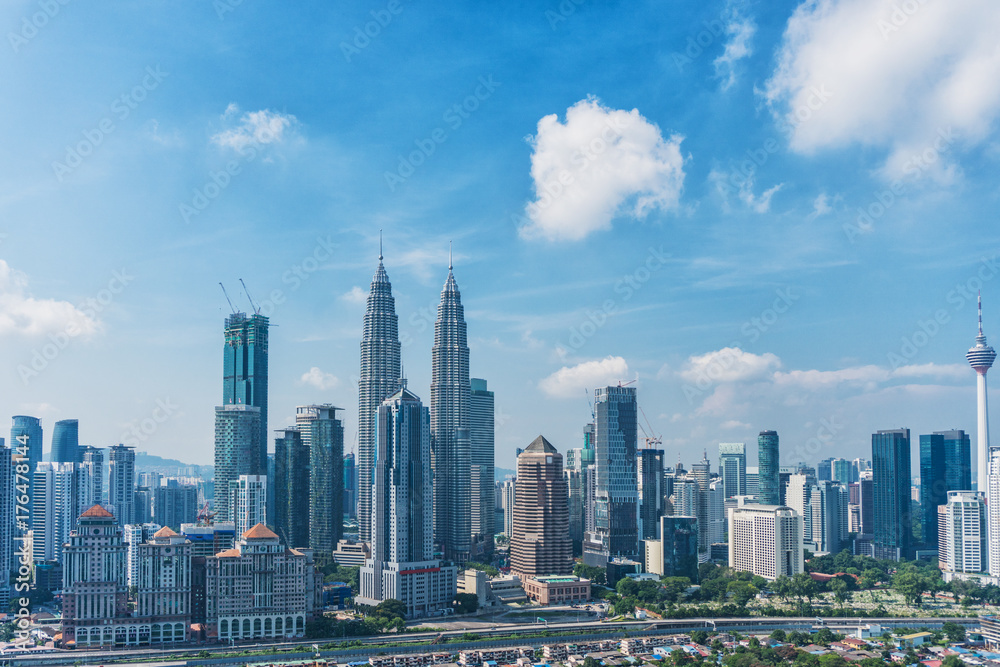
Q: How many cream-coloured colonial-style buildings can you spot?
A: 3